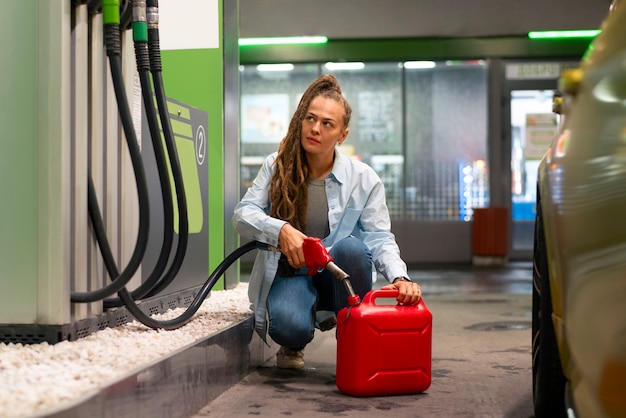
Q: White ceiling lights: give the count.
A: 3